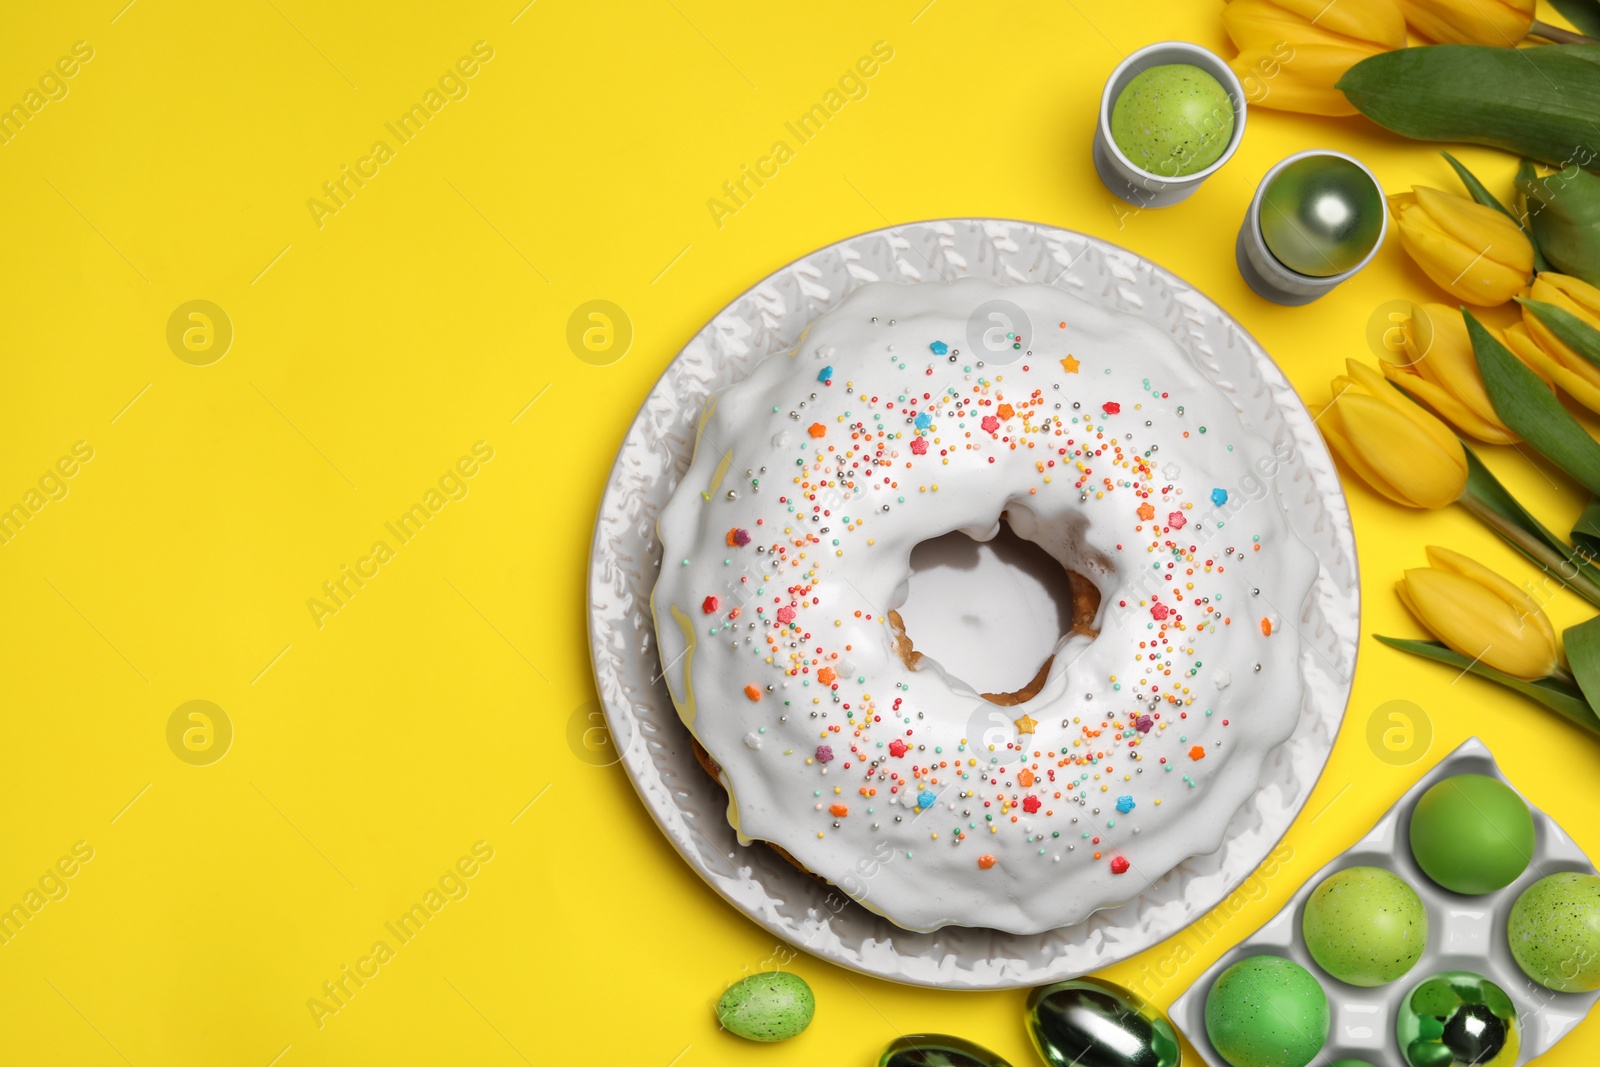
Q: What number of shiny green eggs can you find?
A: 4